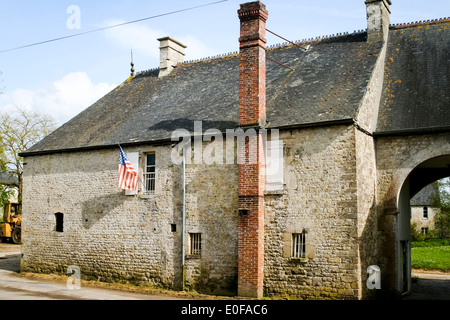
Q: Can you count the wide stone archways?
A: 1